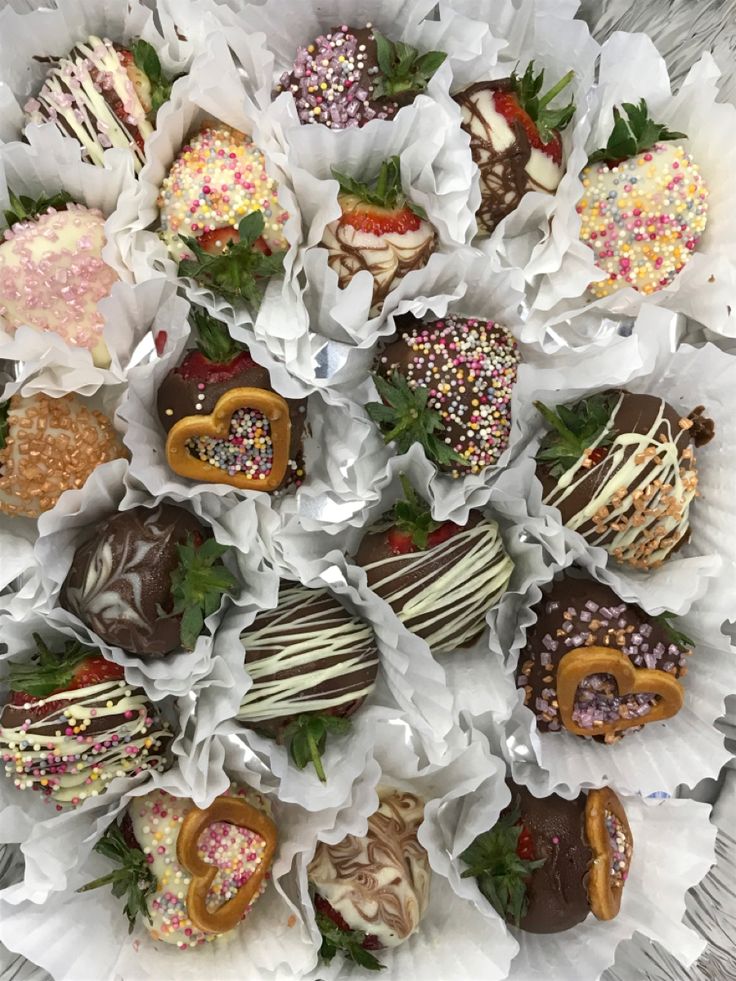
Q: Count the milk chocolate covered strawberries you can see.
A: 11